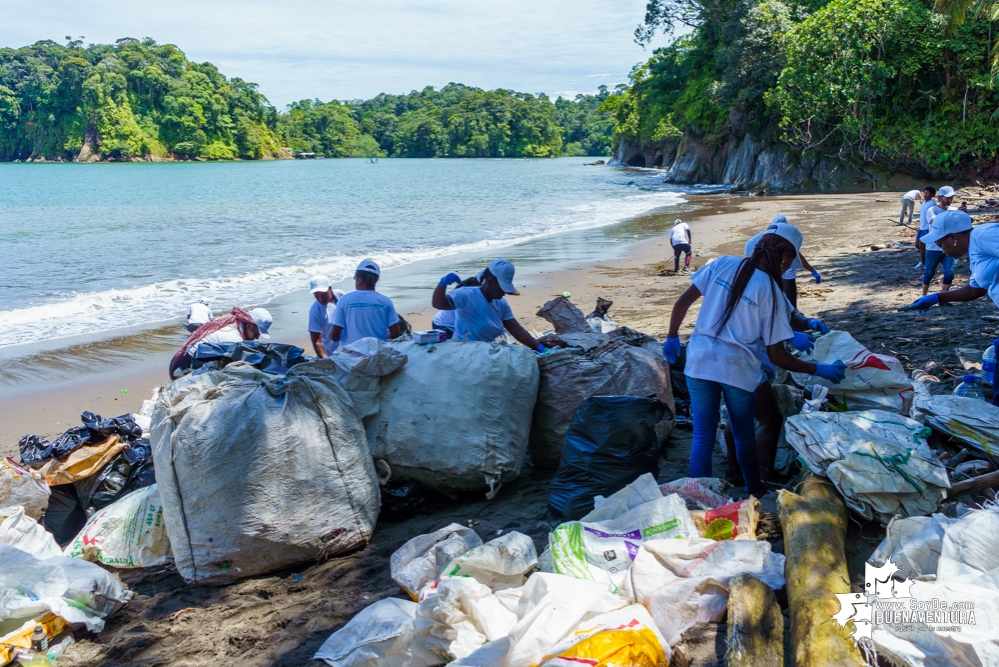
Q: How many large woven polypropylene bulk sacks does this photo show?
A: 3